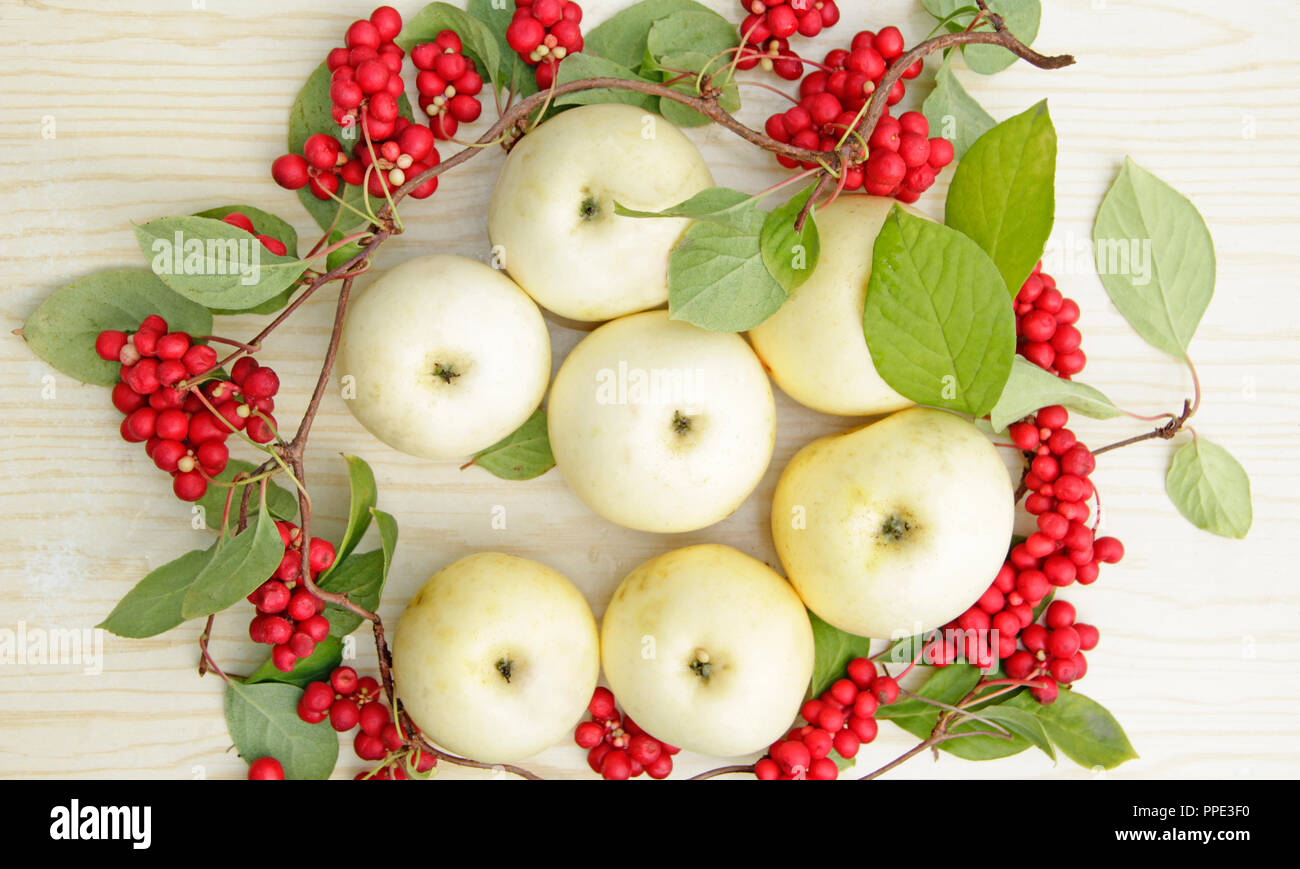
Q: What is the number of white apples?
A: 7